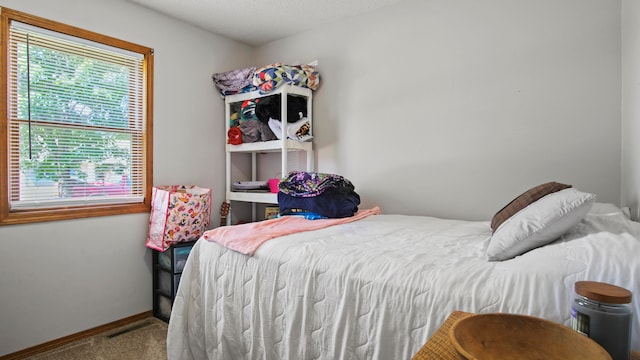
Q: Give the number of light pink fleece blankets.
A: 1